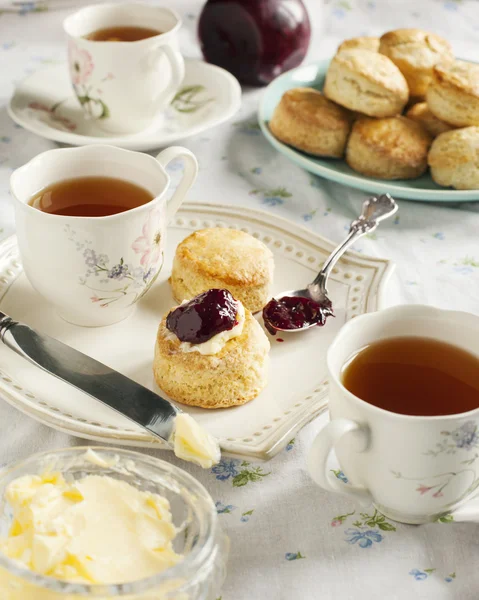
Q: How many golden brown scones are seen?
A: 10